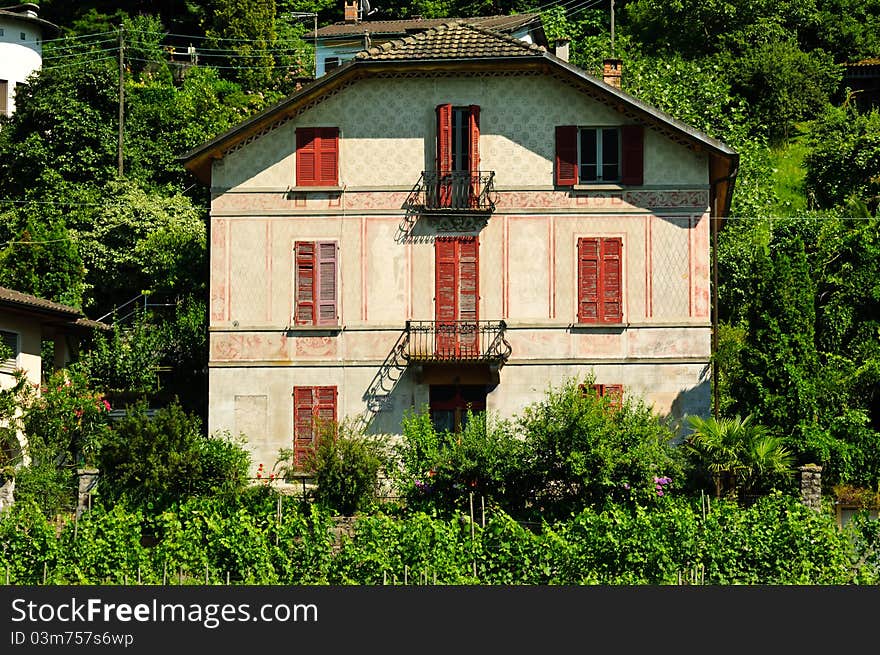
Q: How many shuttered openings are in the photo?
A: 8